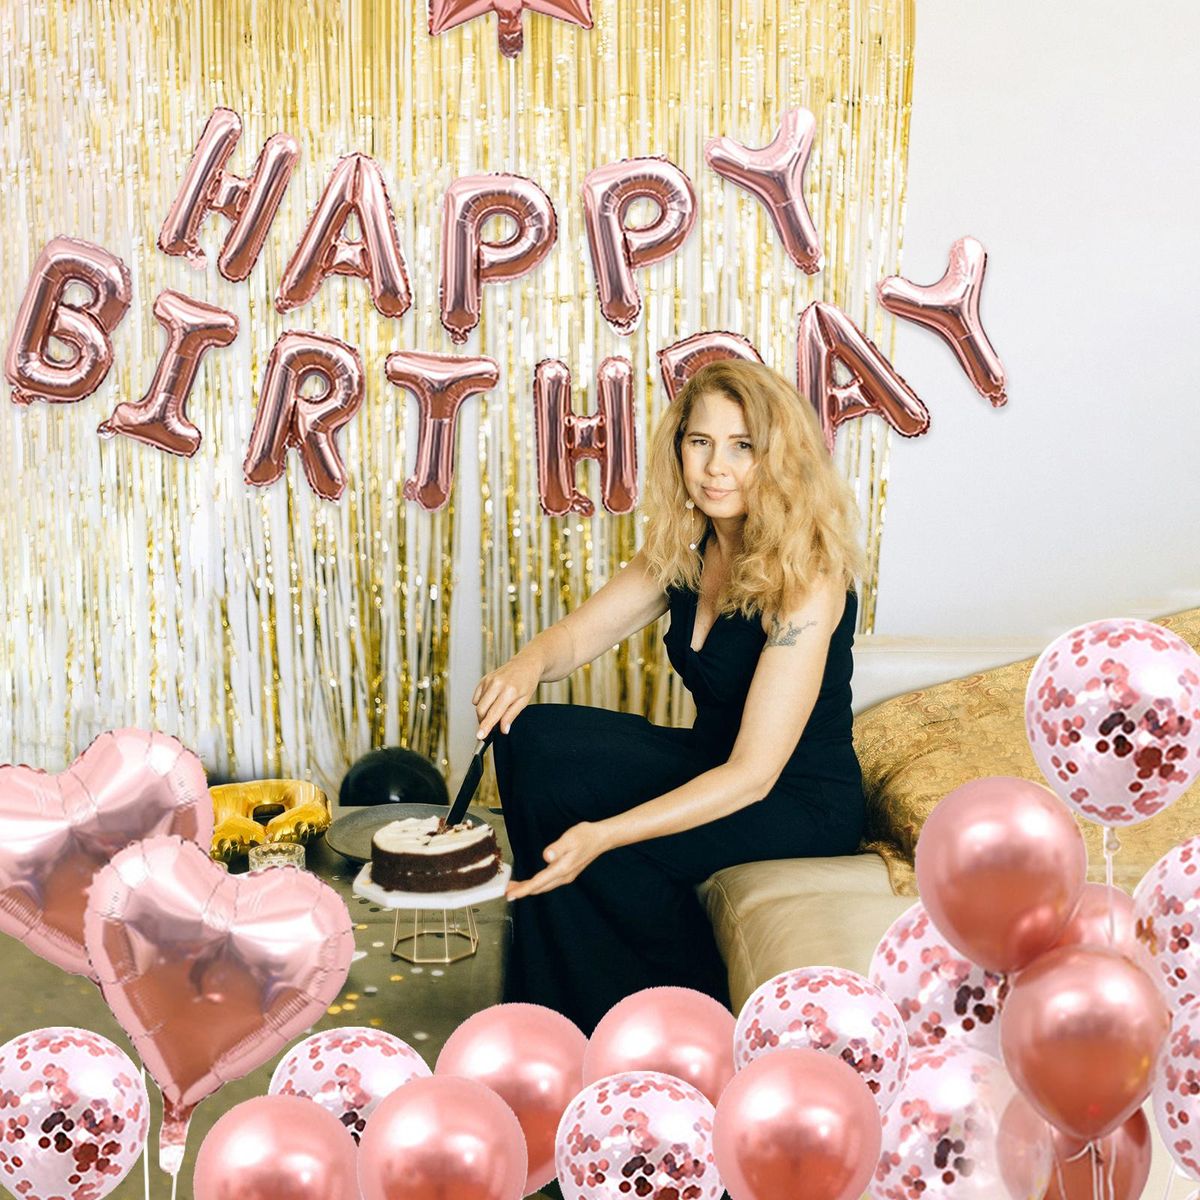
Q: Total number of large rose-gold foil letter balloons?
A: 13